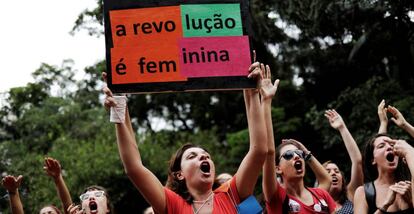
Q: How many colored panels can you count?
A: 4